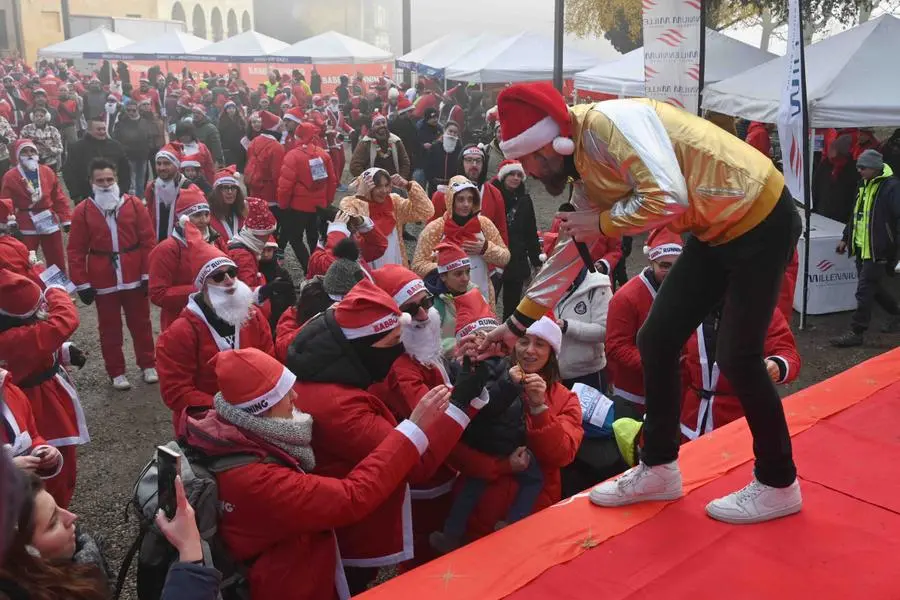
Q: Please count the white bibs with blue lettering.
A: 4